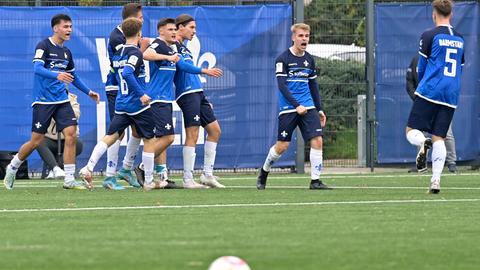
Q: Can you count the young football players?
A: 7